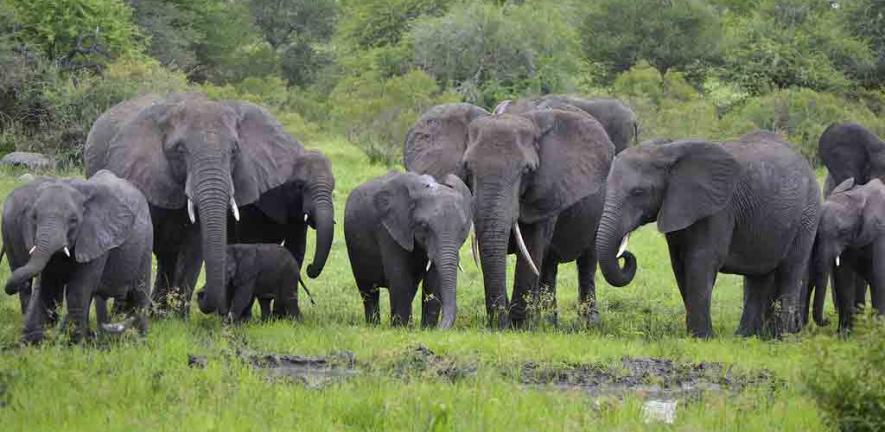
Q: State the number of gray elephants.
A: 10